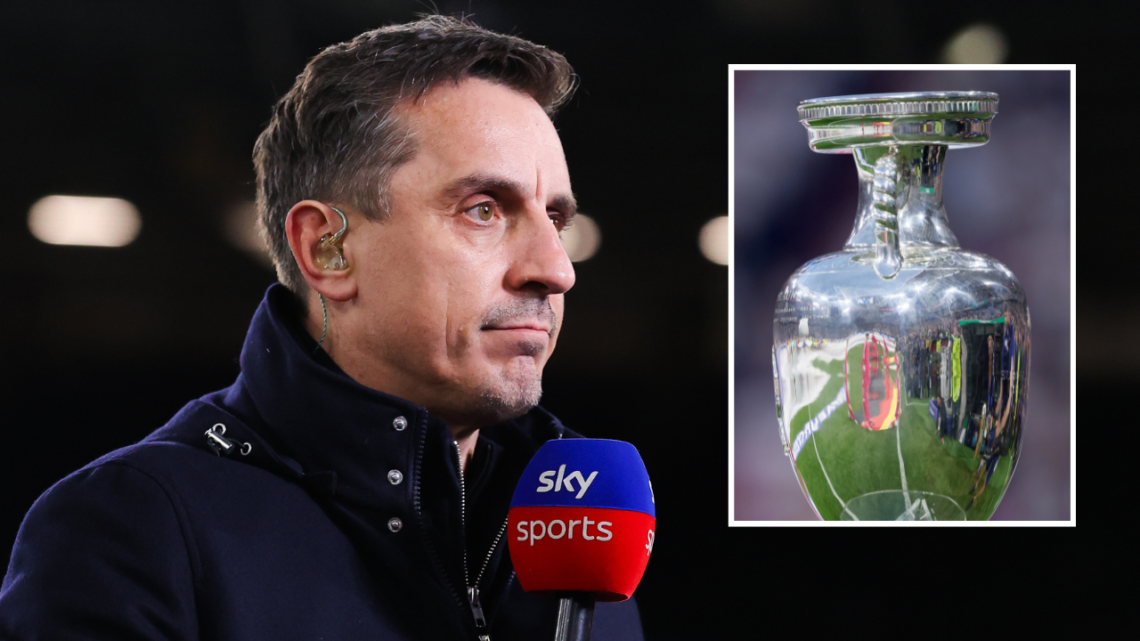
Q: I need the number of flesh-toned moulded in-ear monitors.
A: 1